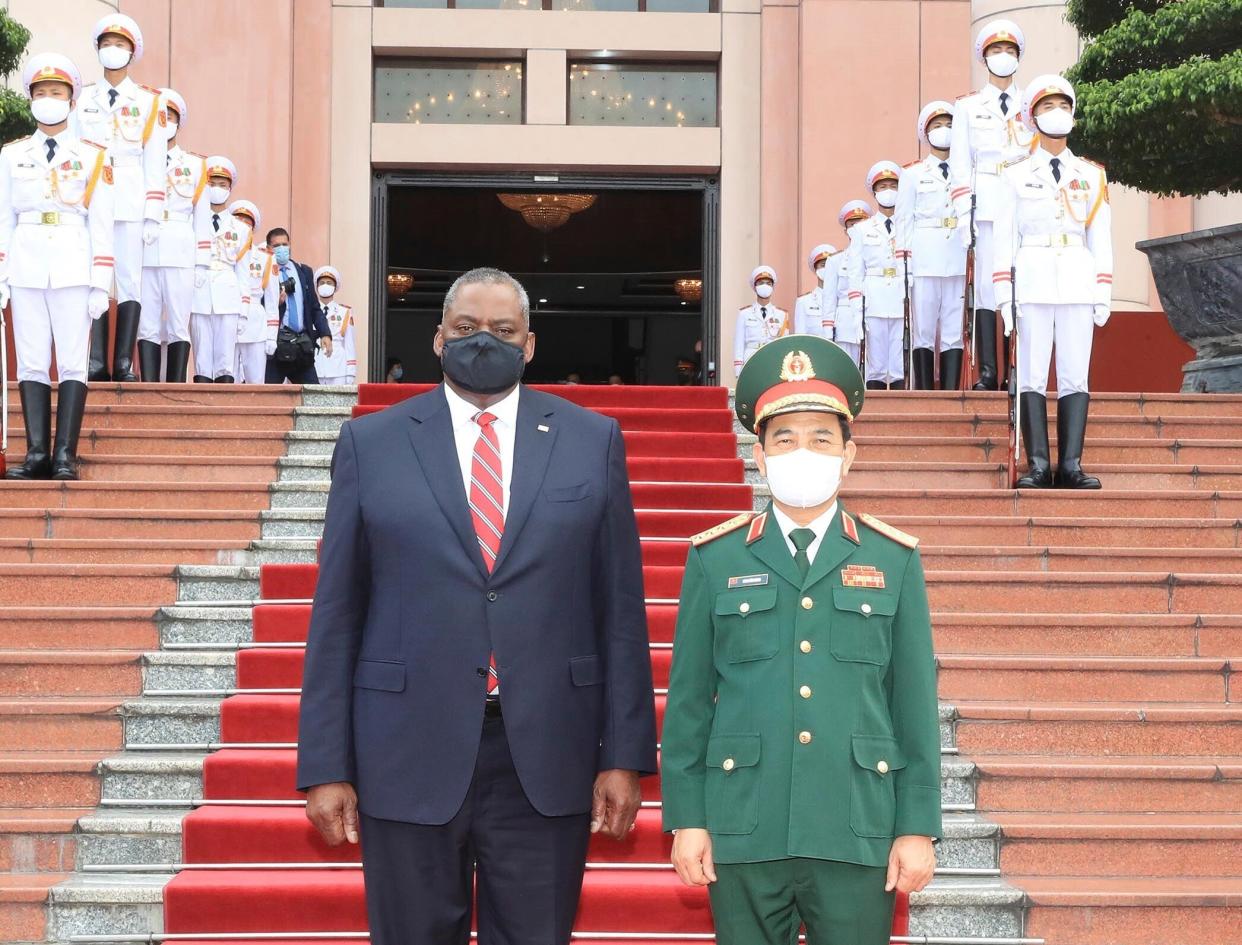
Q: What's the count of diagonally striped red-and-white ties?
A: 1